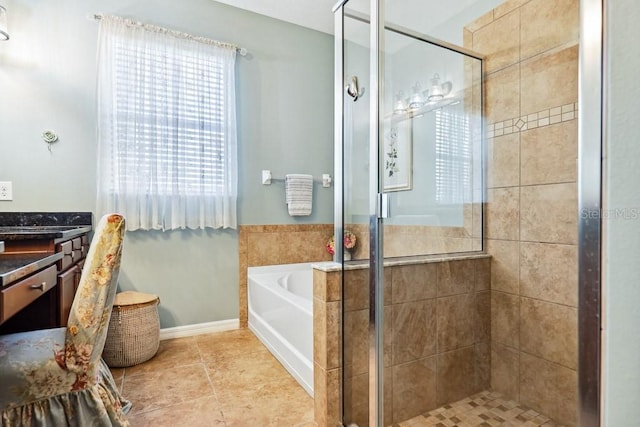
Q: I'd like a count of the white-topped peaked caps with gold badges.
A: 0